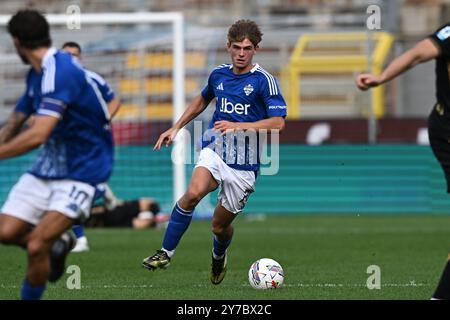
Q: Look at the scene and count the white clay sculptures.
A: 0